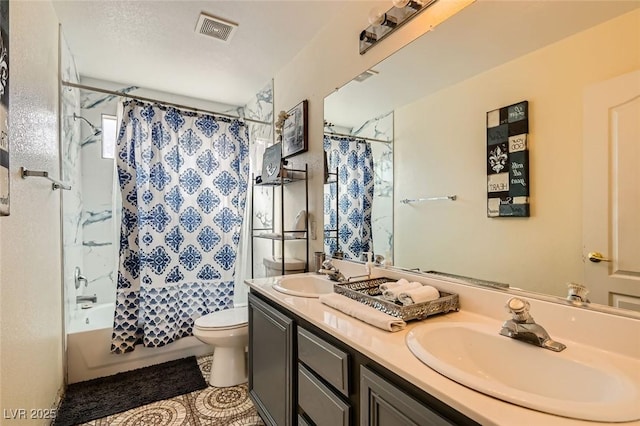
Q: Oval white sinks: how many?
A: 2